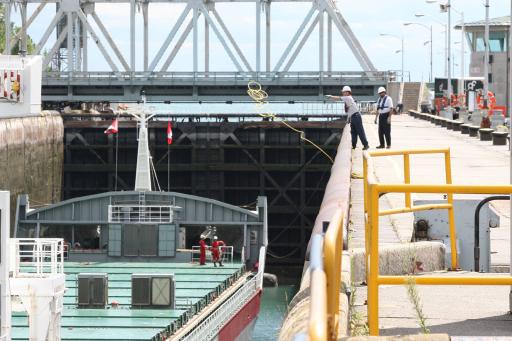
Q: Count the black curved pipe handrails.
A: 1